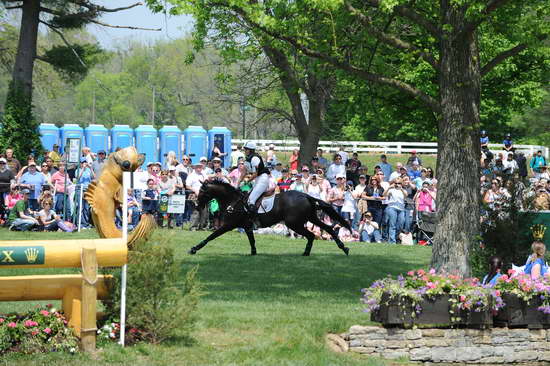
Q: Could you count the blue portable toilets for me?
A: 8